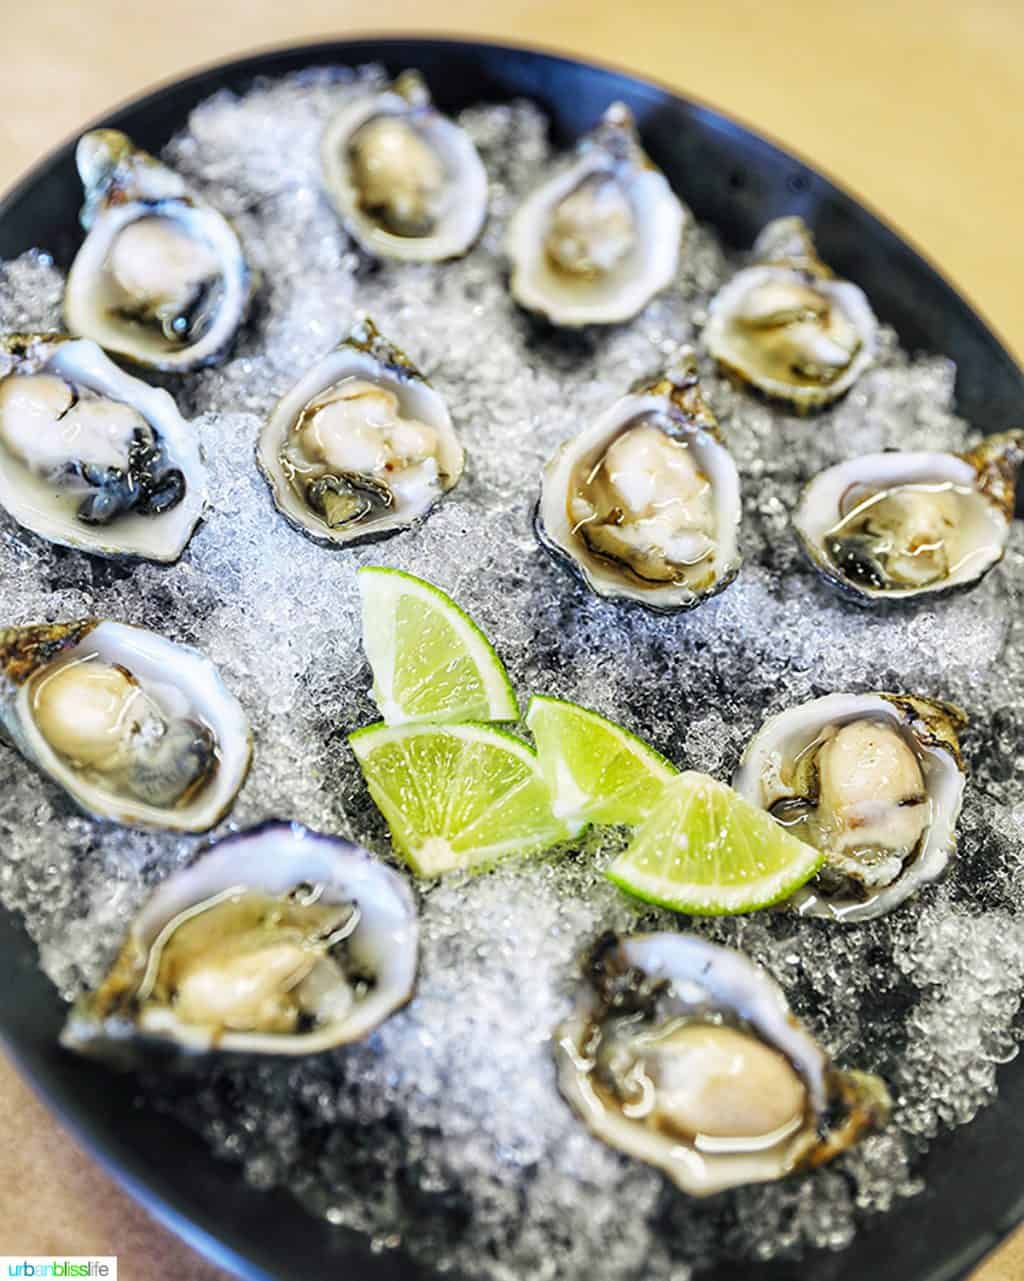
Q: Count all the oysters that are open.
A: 12